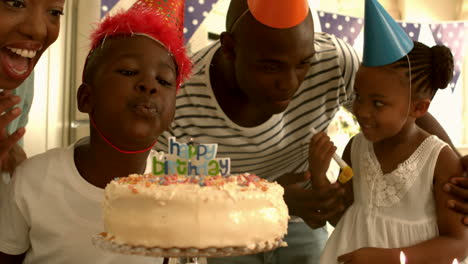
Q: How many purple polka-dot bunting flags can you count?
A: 5